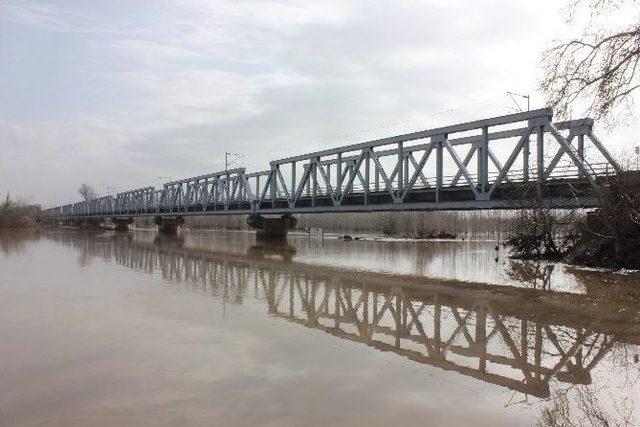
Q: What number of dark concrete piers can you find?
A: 3